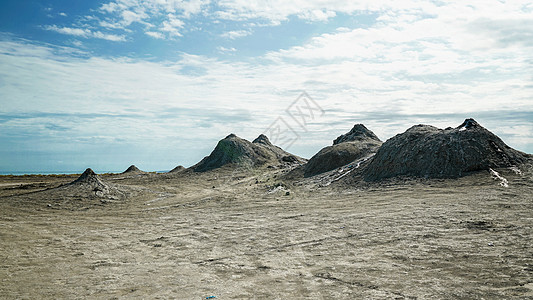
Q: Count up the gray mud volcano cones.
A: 7